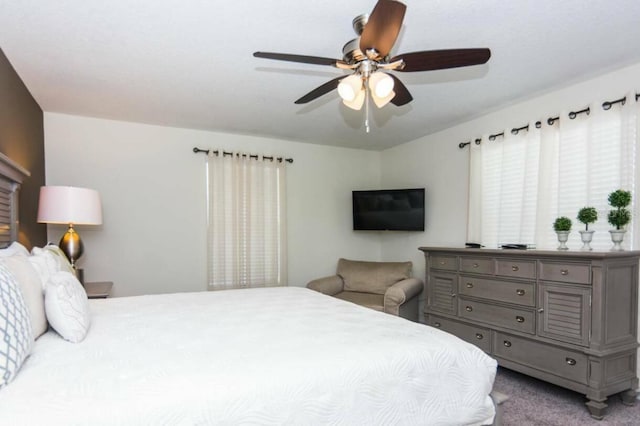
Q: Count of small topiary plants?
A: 3